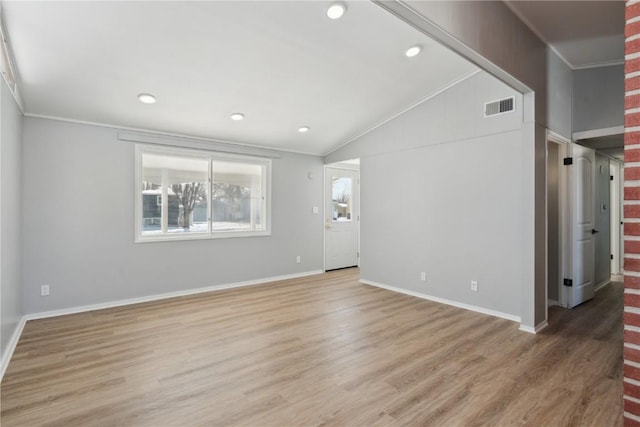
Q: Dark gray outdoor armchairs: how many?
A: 0